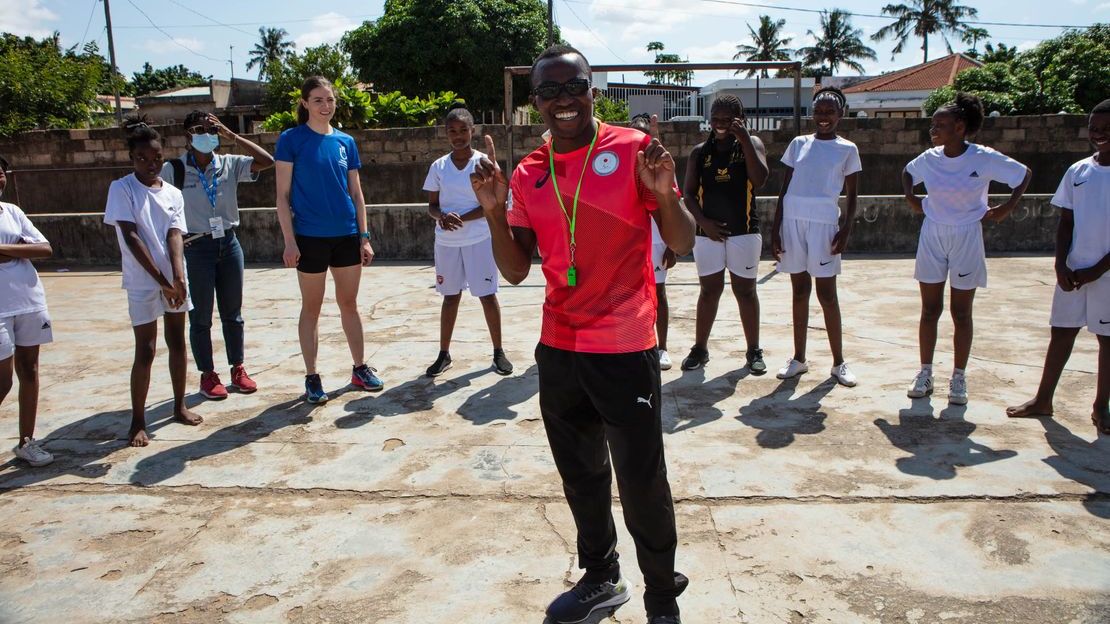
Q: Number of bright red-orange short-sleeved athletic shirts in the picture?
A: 1